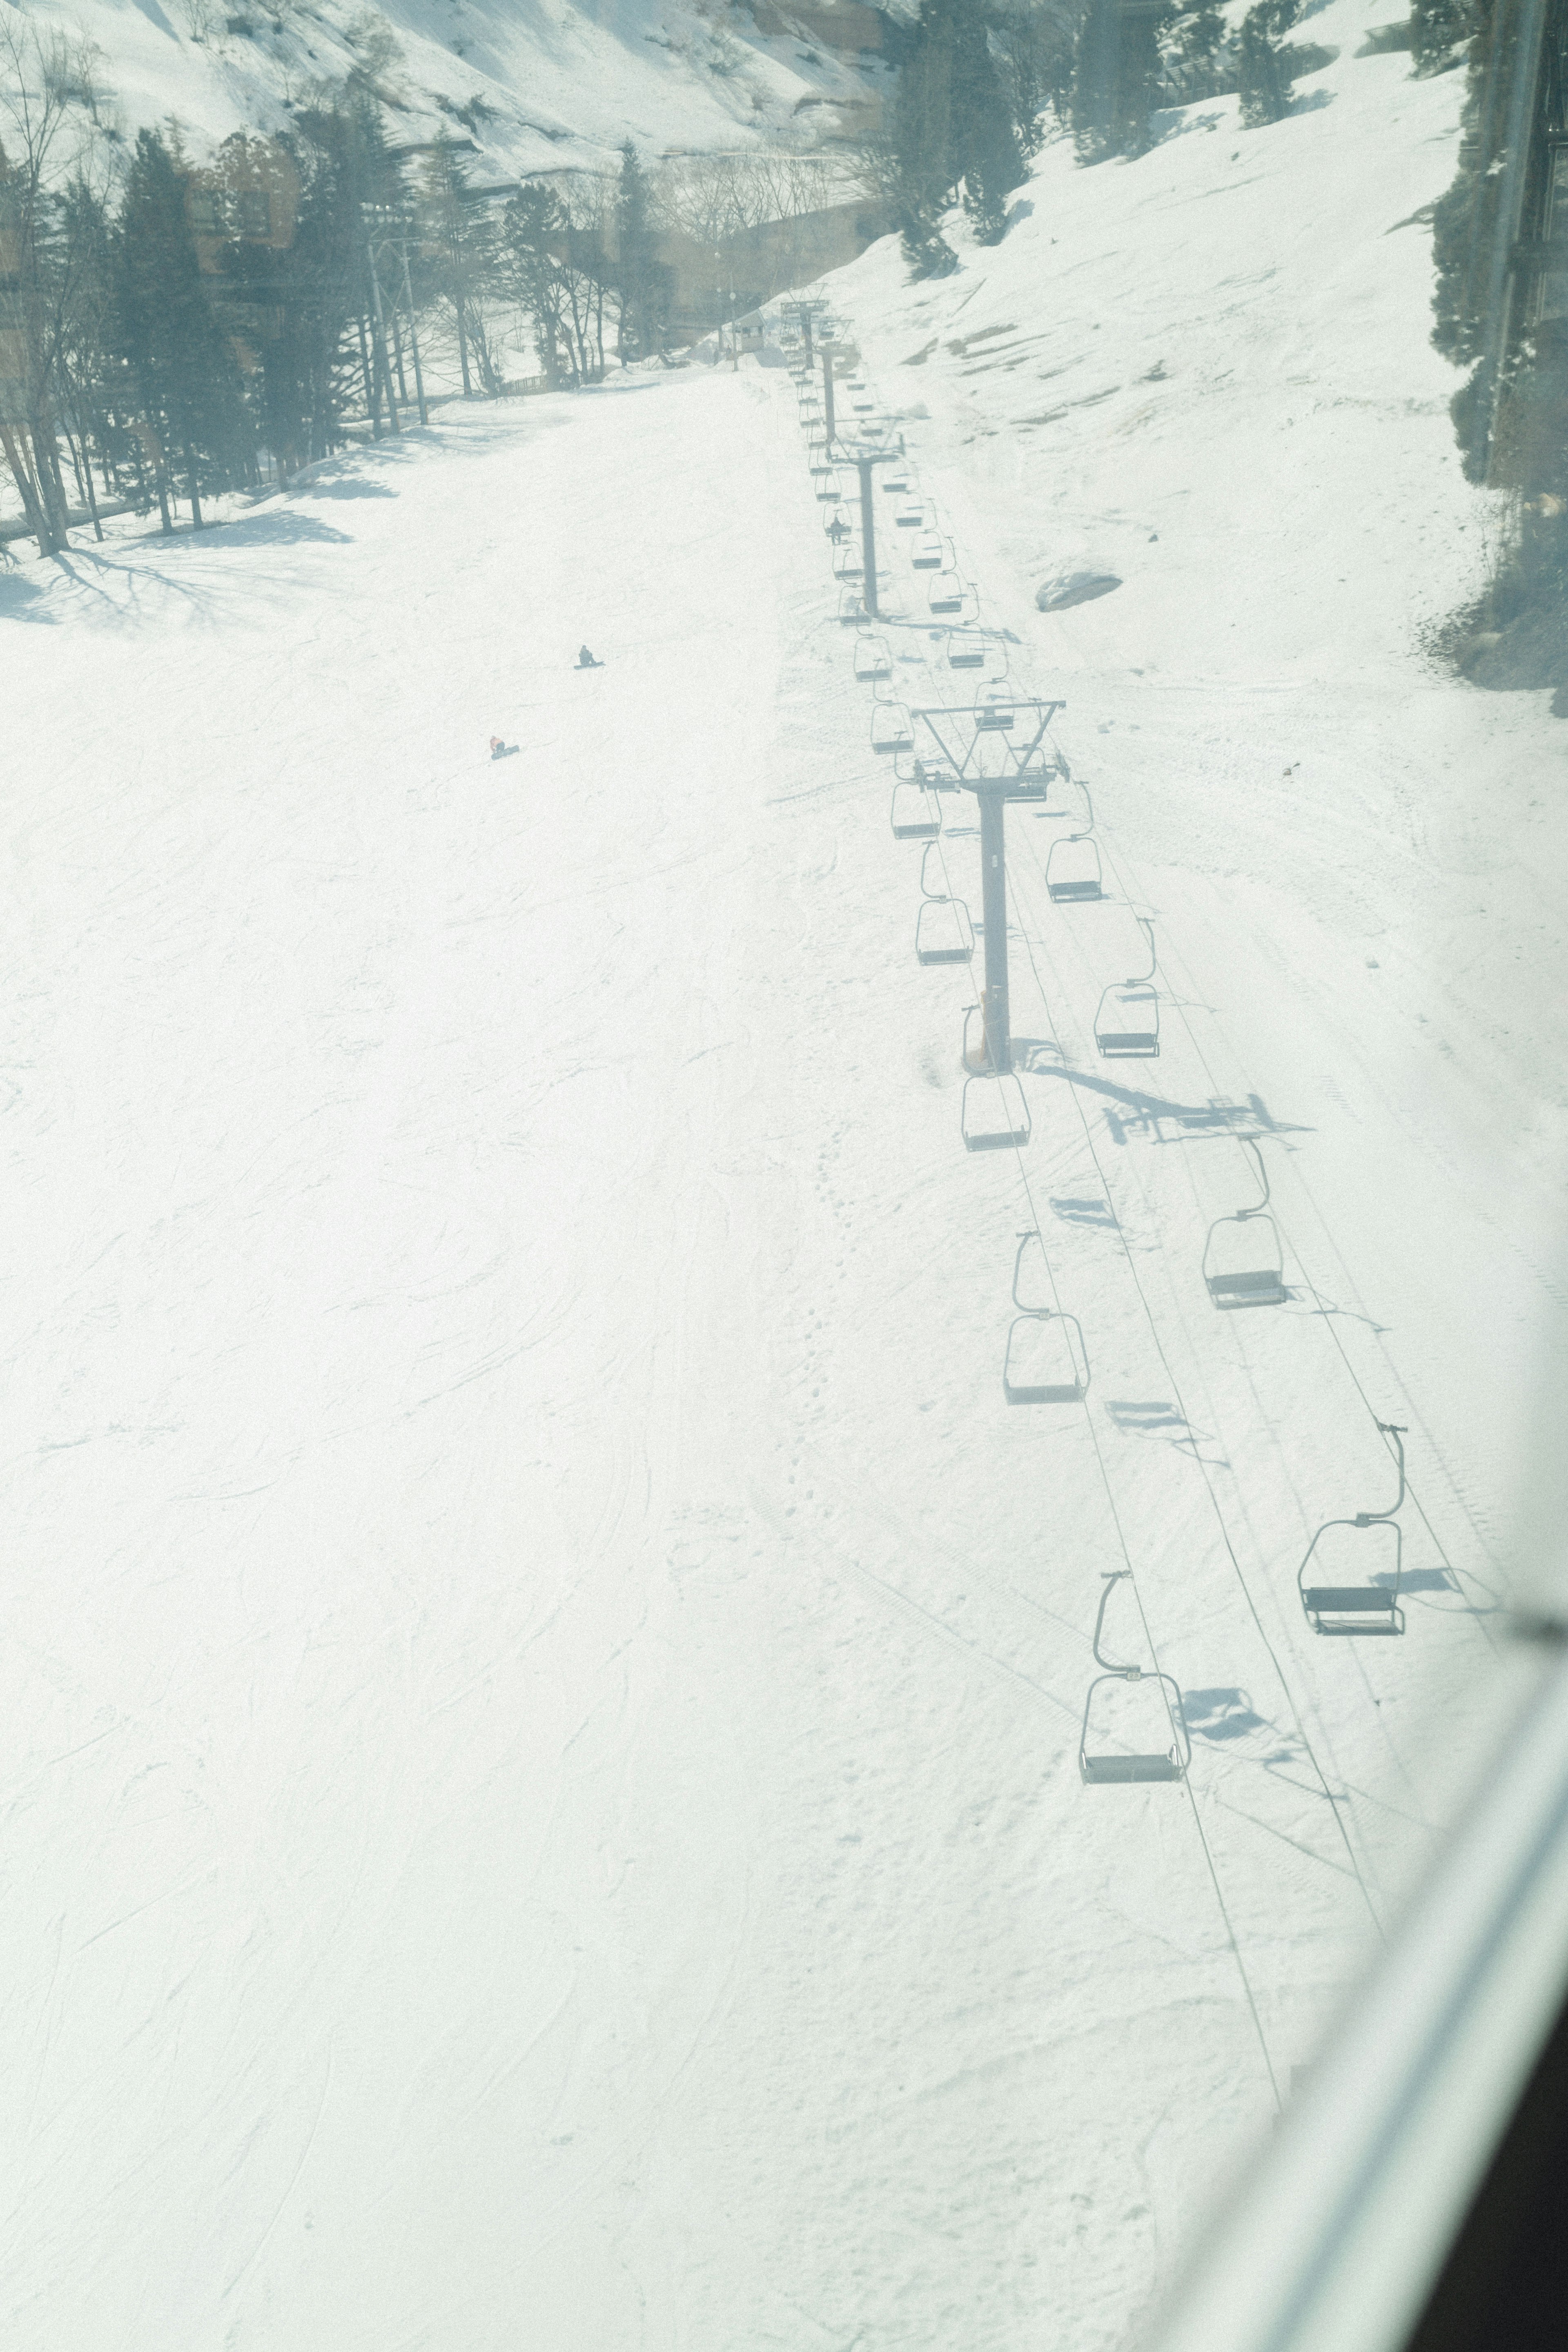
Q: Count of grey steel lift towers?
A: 4